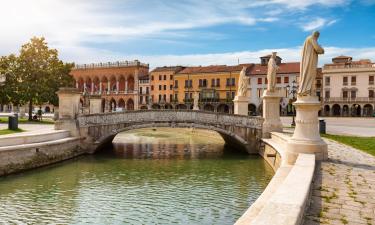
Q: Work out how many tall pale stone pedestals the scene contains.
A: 5